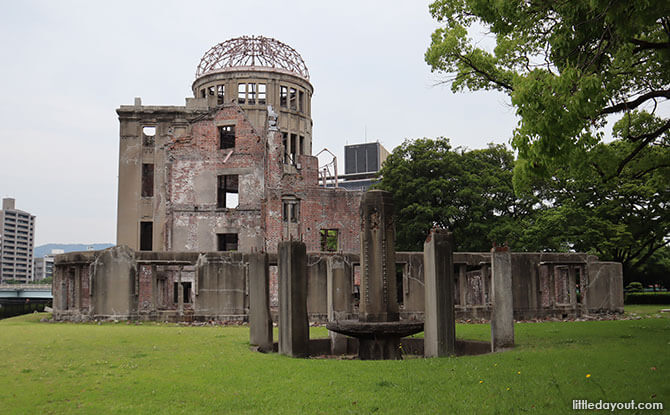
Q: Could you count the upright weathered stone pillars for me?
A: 6